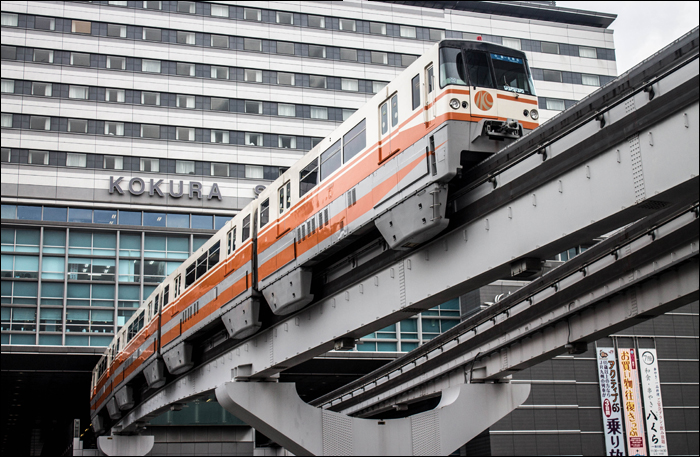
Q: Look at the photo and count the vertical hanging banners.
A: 3